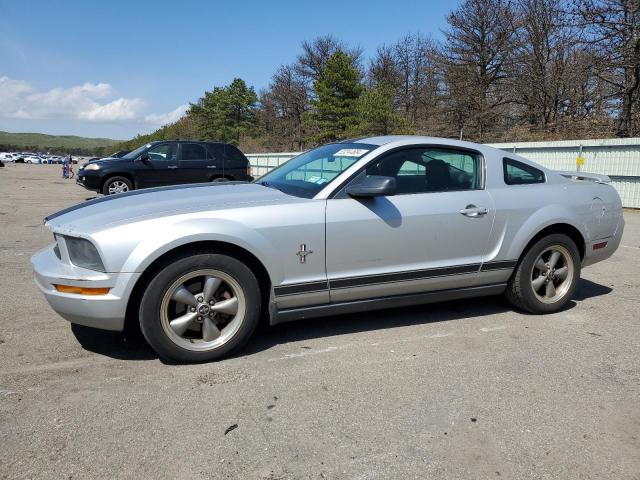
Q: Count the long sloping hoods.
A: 1